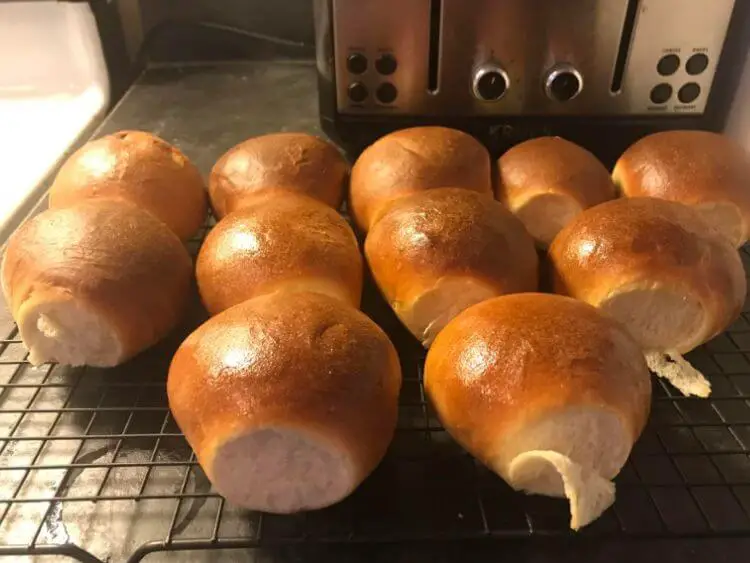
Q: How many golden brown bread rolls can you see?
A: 11